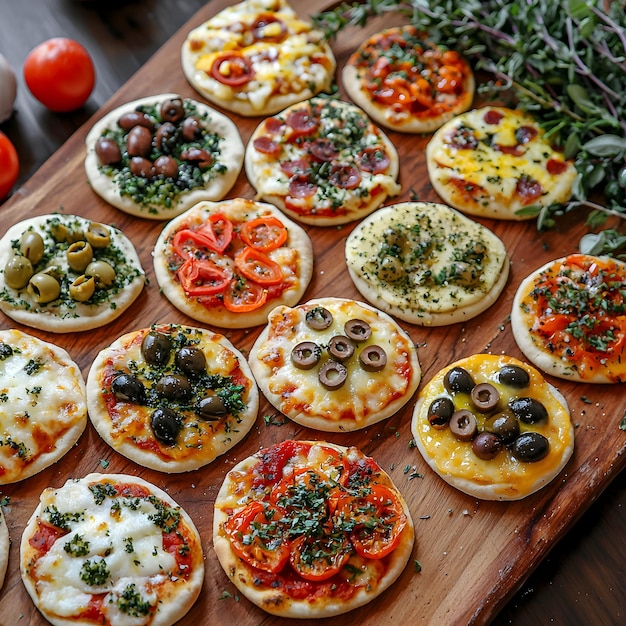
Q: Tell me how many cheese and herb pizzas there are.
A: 3